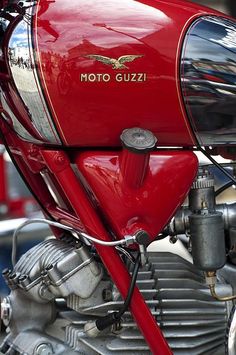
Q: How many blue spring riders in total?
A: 0